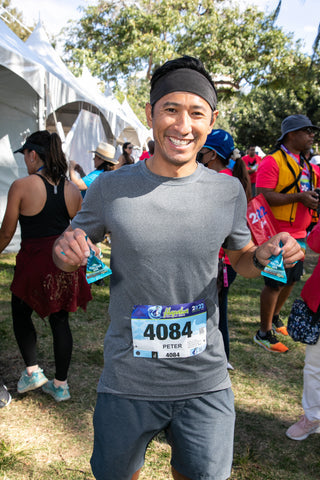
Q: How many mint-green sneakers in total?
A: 2